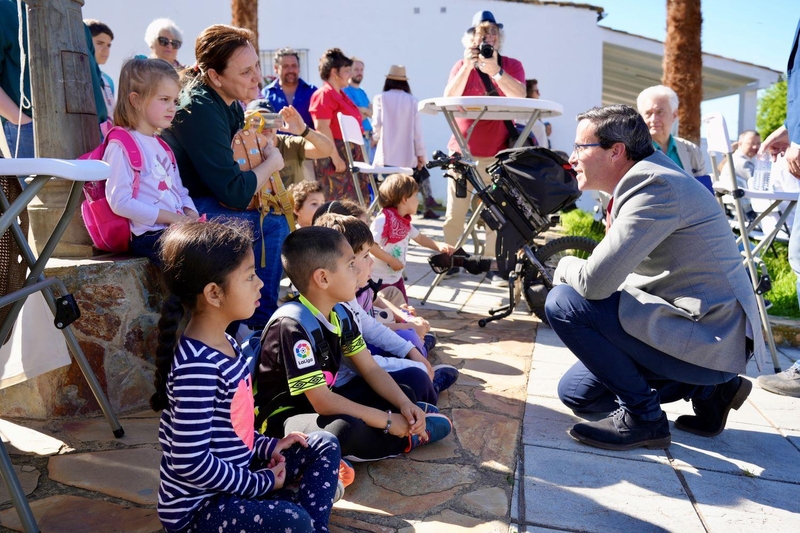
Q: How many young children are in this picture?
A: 7